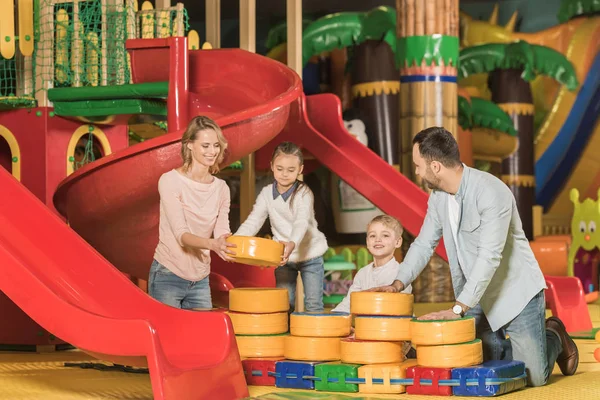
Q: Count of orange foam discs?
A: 11